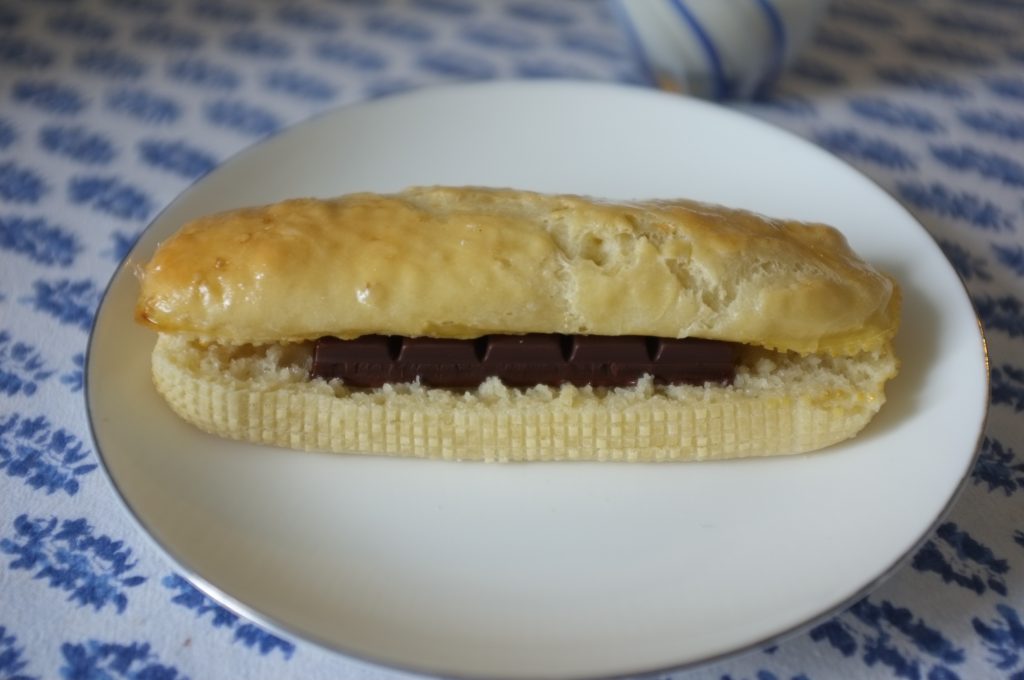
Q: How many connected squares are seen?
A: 5